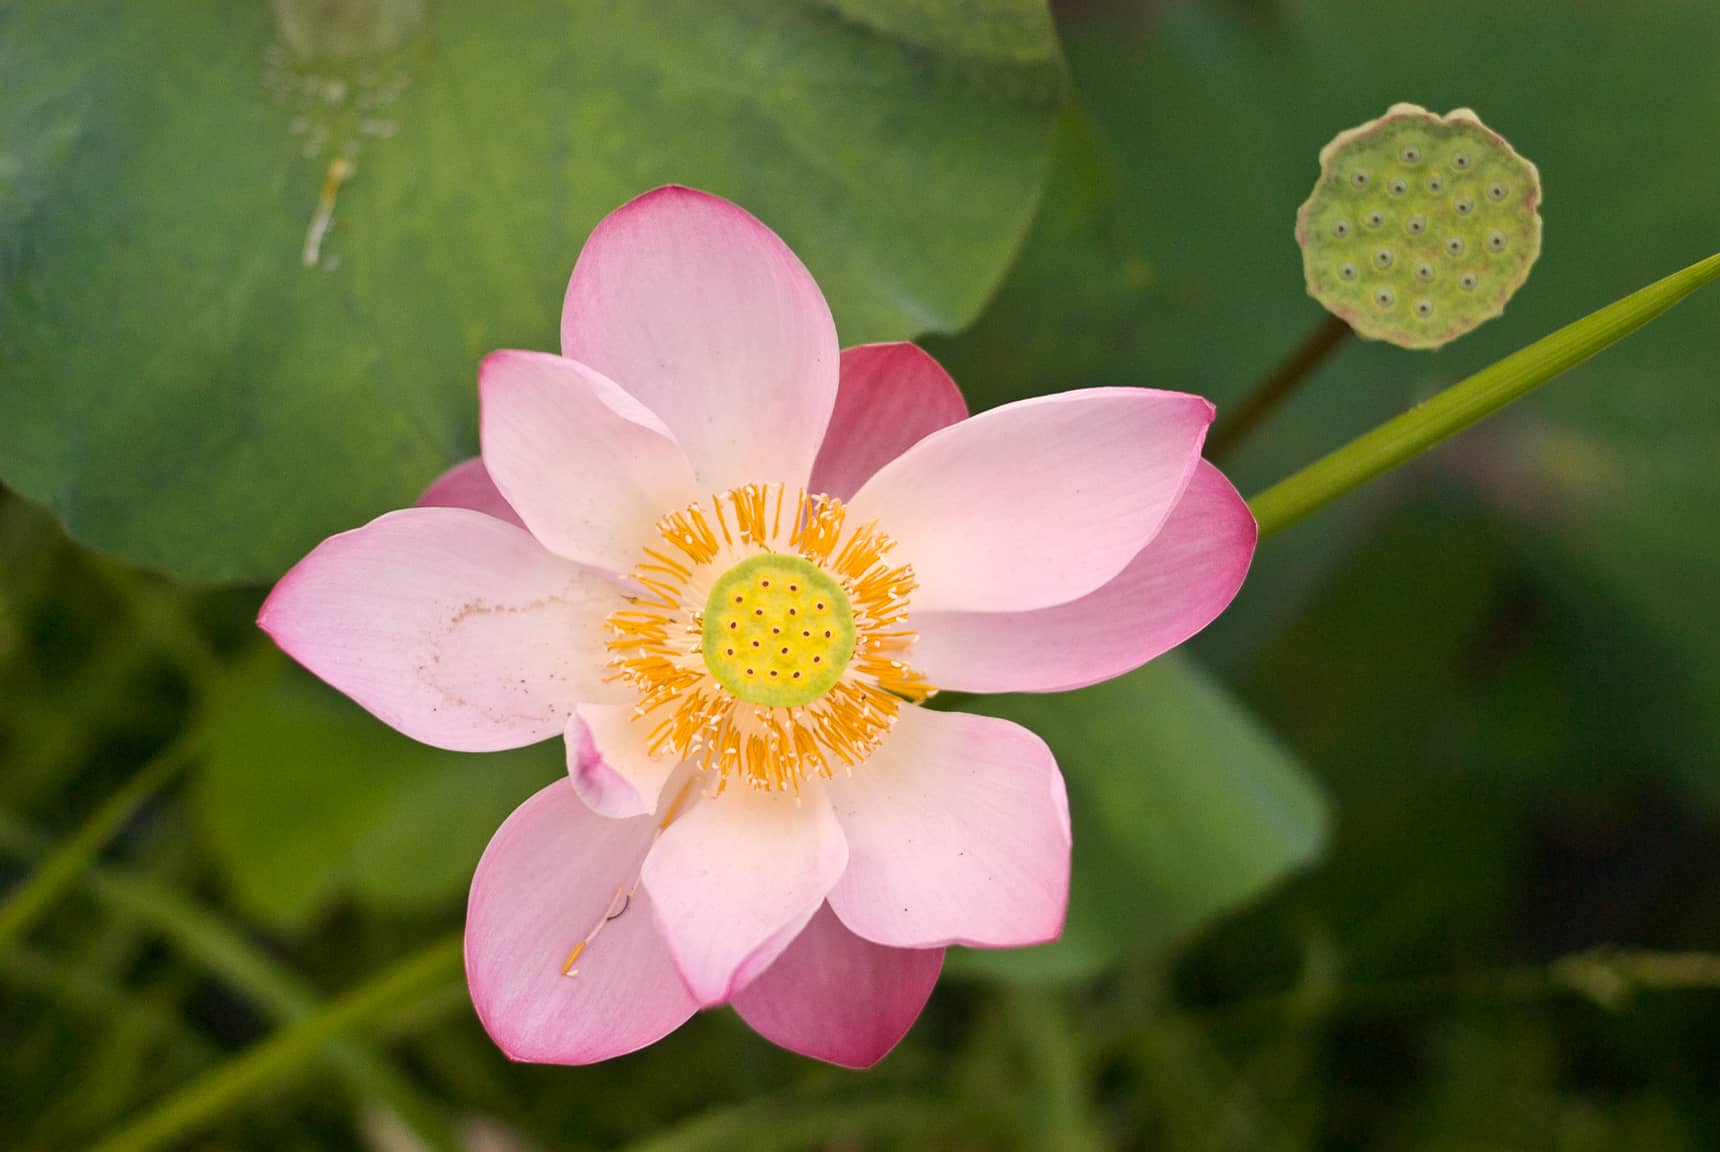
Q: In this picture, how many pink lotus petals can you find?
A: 12